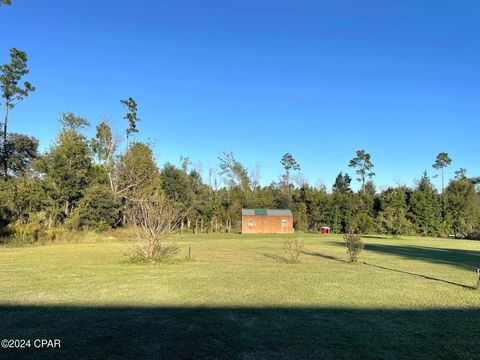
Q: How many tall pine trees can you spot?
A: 5